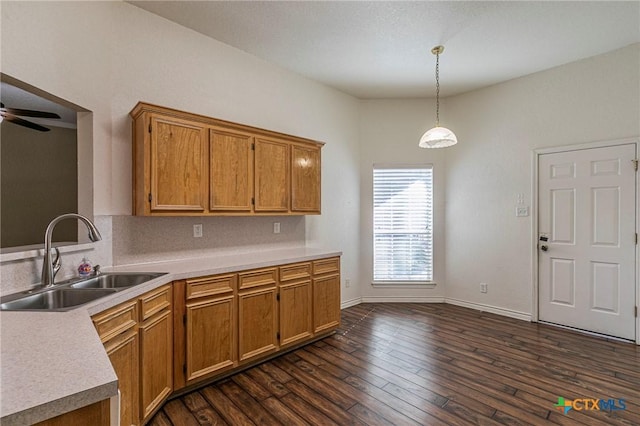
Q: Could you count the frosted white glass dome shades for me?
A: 1